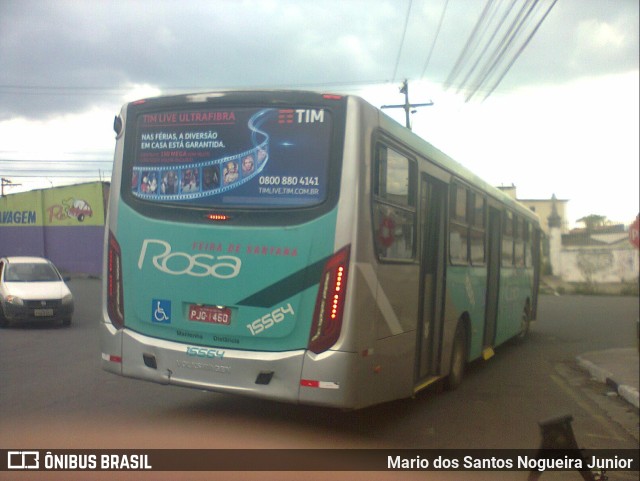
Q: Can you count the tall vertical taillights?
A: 2